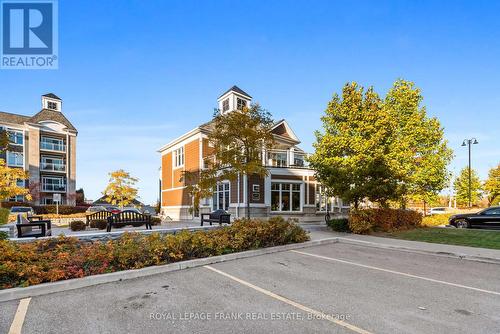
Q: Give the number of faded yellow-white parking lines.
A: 3